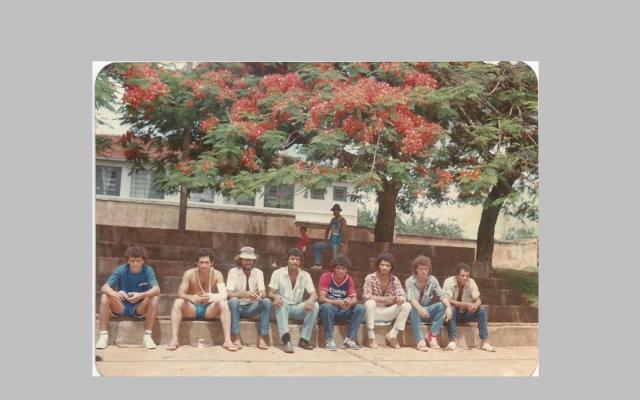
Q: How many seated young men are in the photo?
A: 8